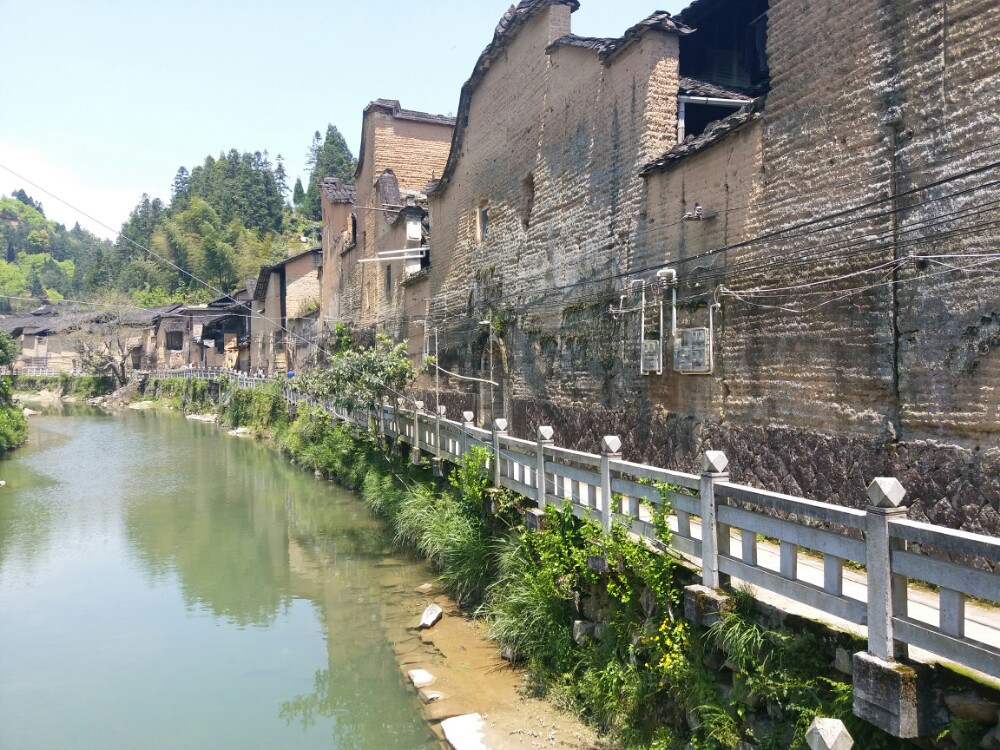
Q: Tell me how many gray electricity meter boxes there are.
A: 2